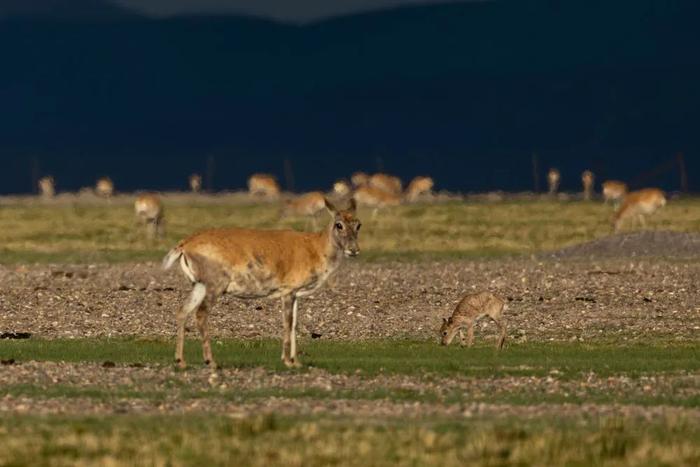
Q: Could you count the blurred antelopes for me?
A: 15